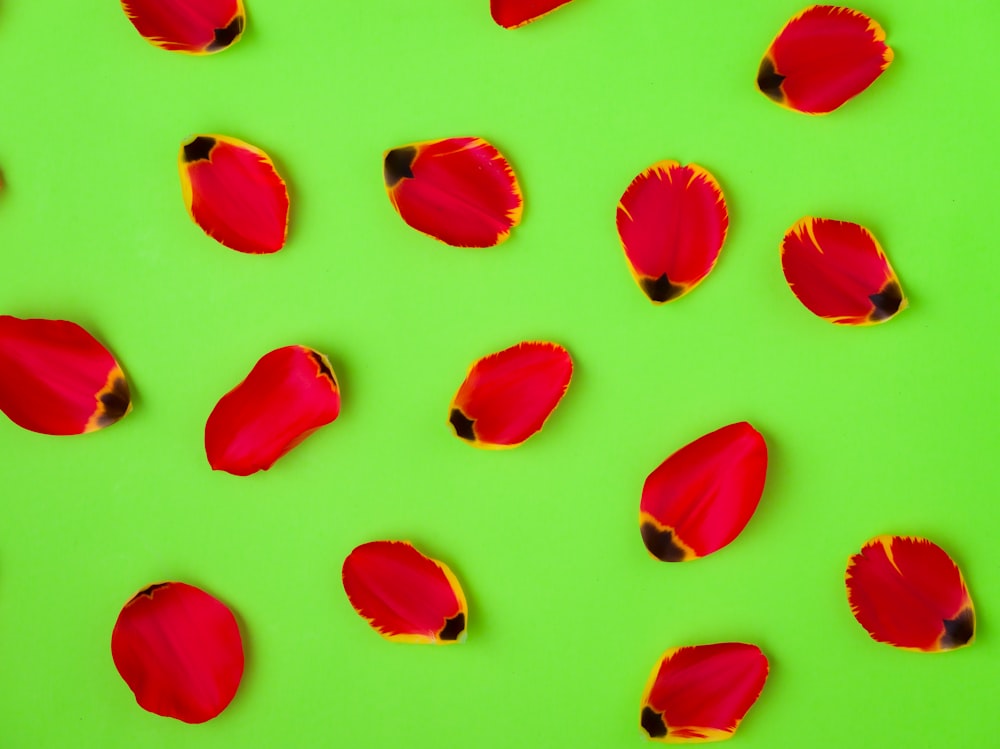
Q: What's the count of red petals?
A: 15